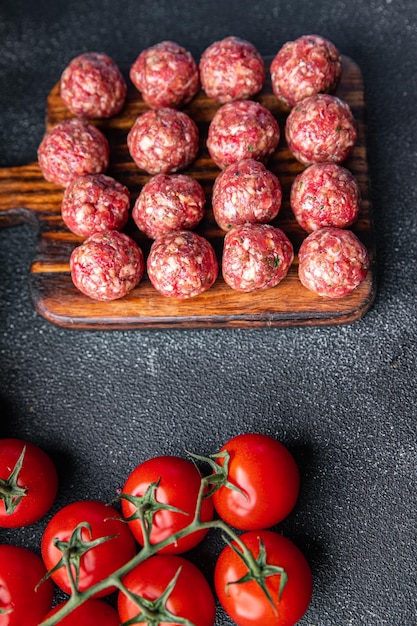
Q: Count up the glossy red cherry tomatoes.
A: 8